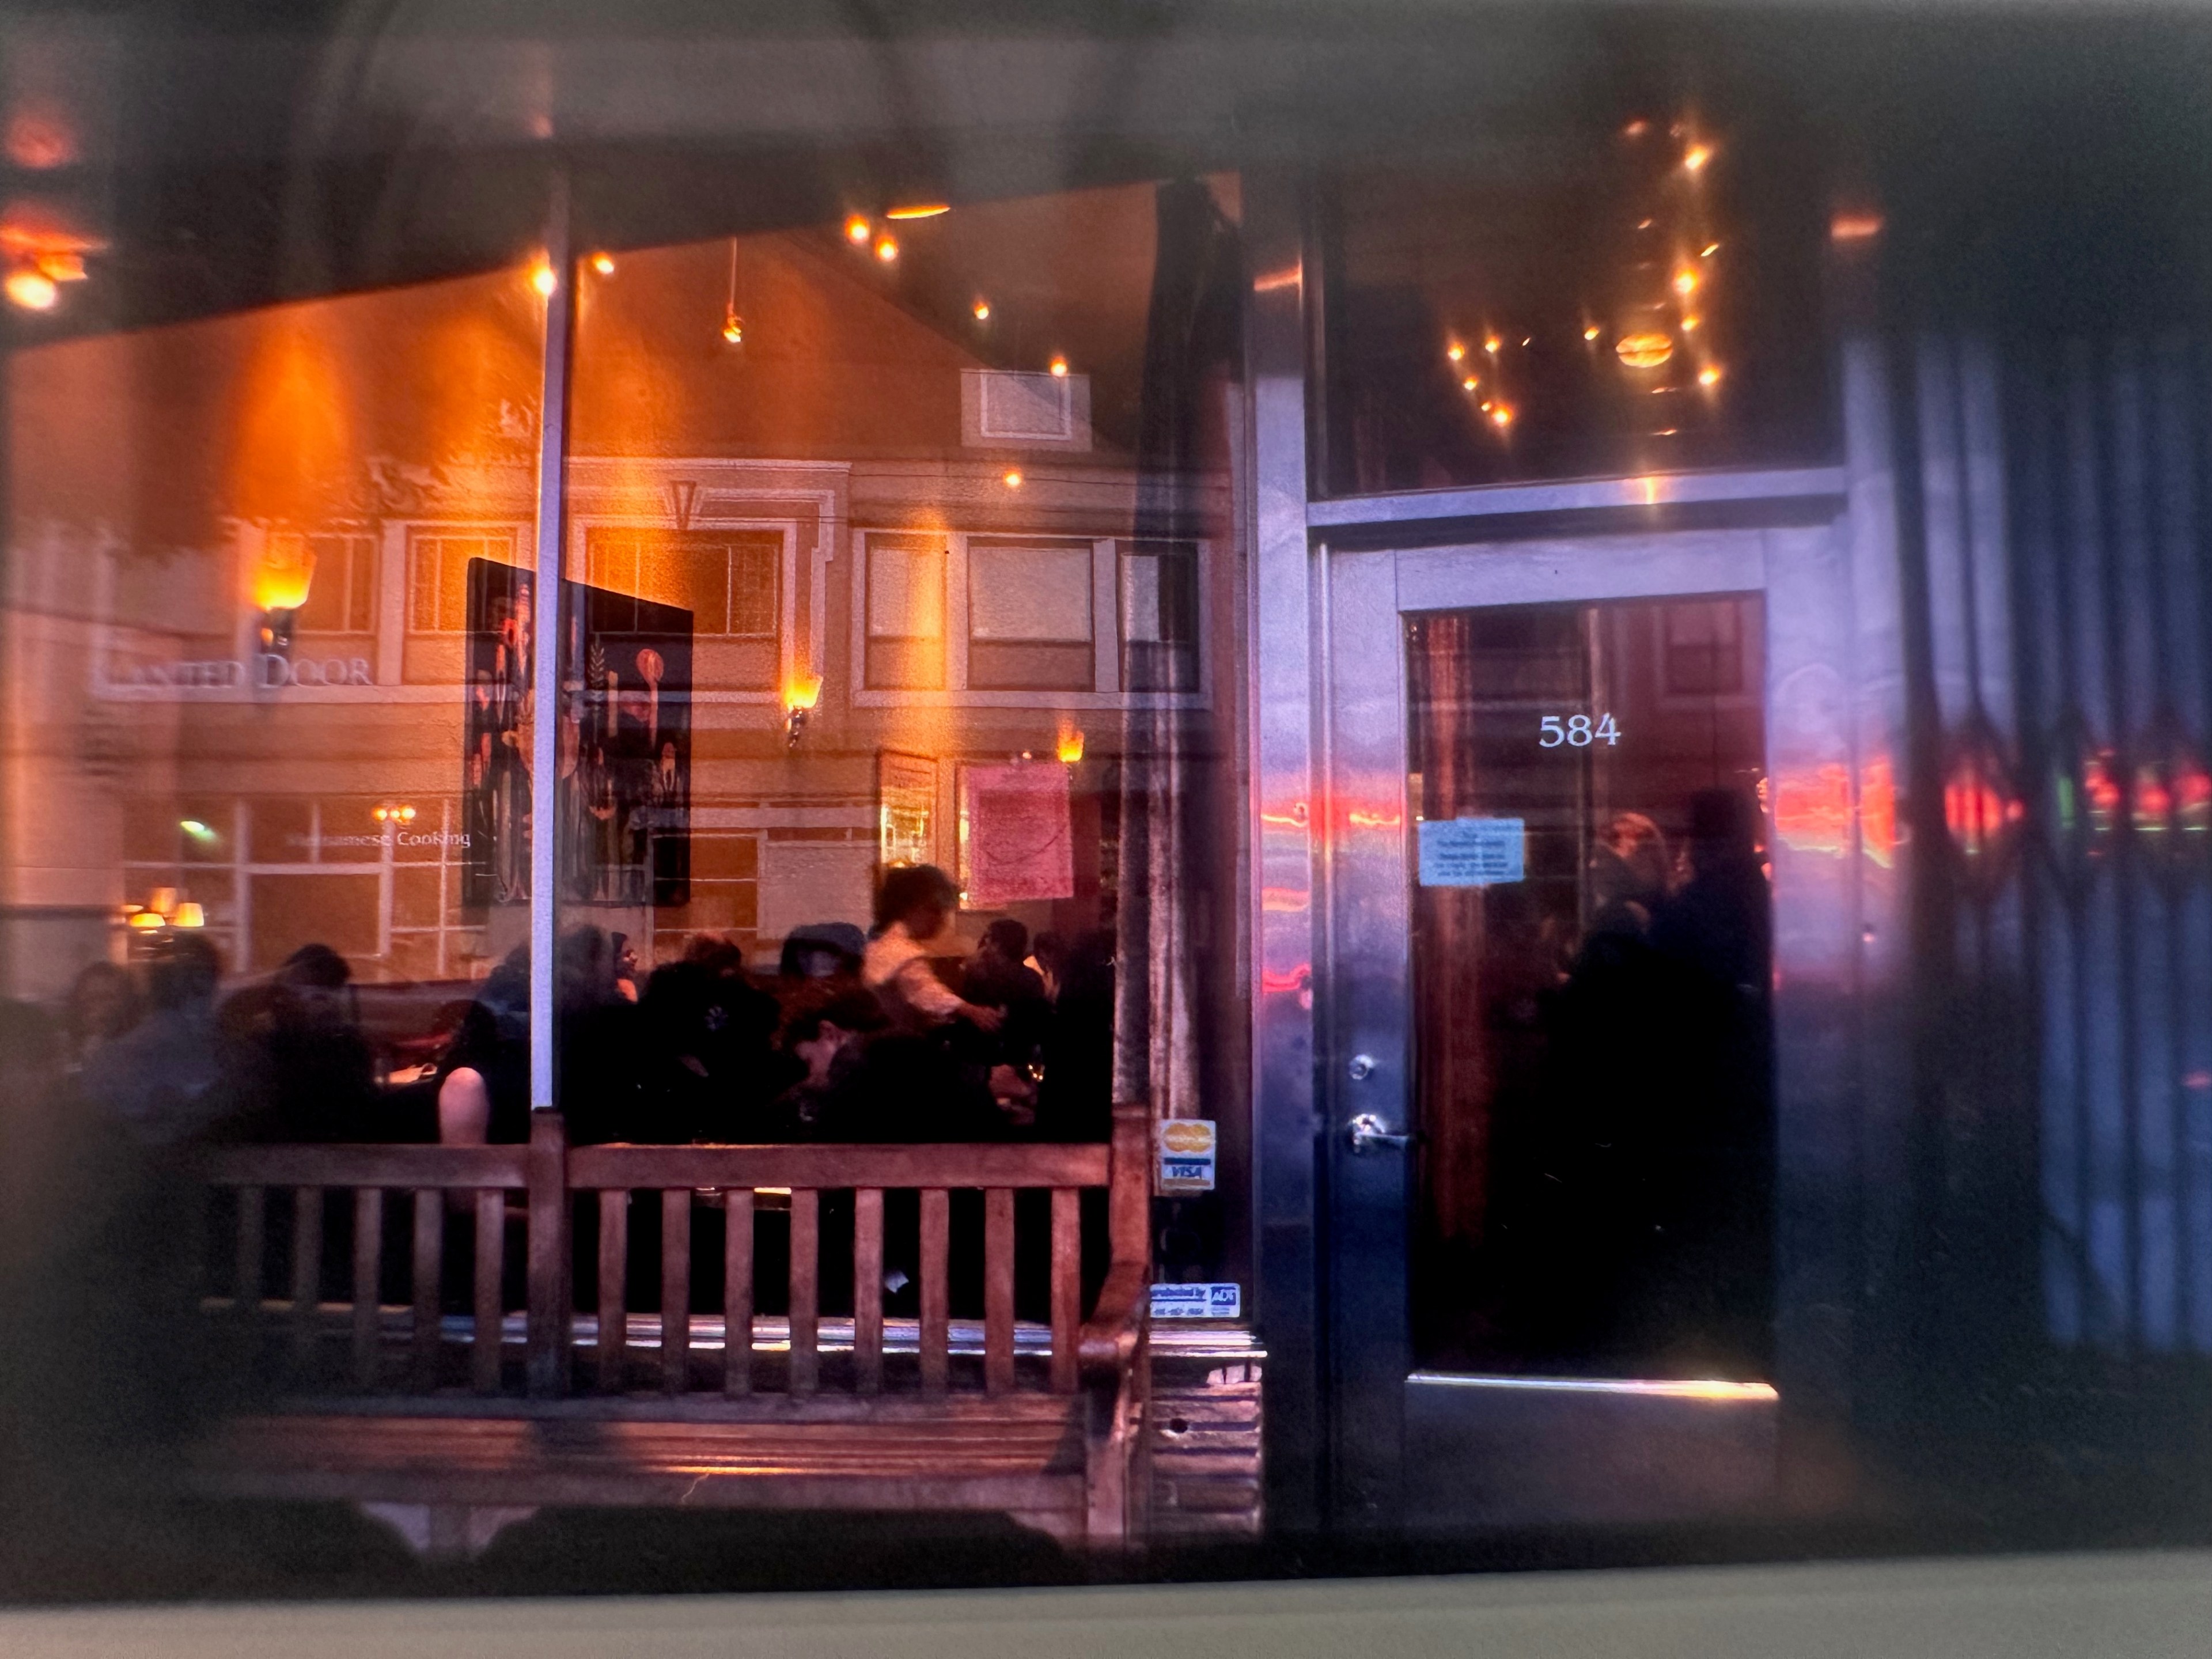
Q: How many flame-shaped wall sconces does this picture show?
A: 3